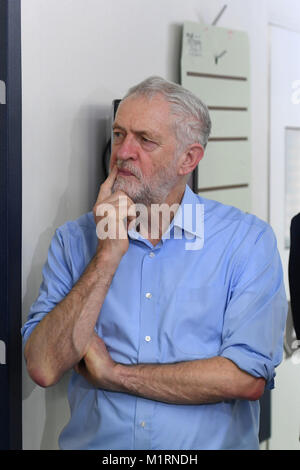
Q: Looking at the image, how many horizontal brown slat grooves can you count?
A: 4